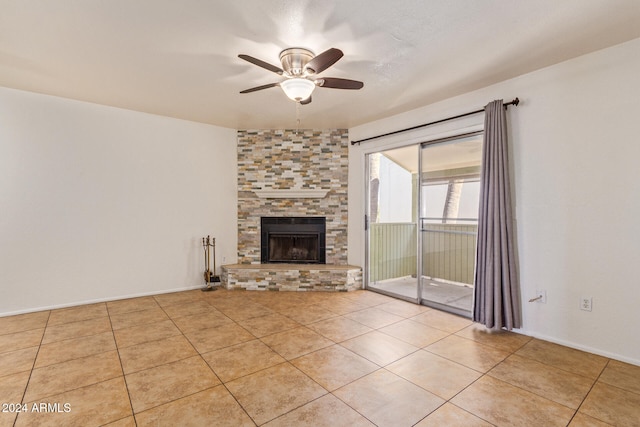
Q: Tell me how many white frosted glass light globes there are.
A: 1